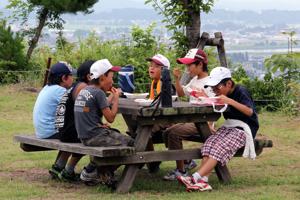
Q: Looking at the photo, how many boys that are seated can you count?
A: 6